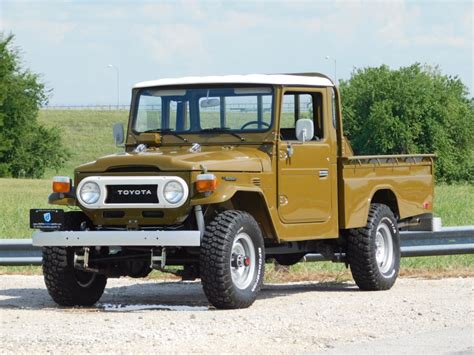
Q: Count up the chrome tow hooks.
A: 2